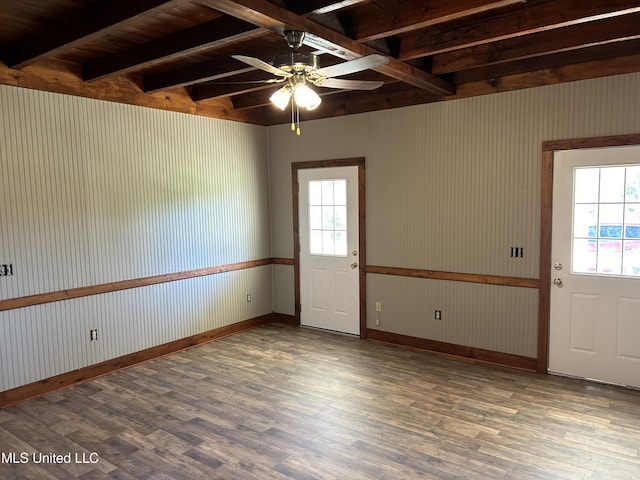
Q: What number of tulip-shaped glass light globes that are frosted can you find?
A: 3